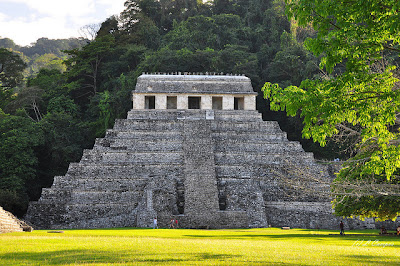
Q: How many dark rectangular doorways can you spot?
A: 5